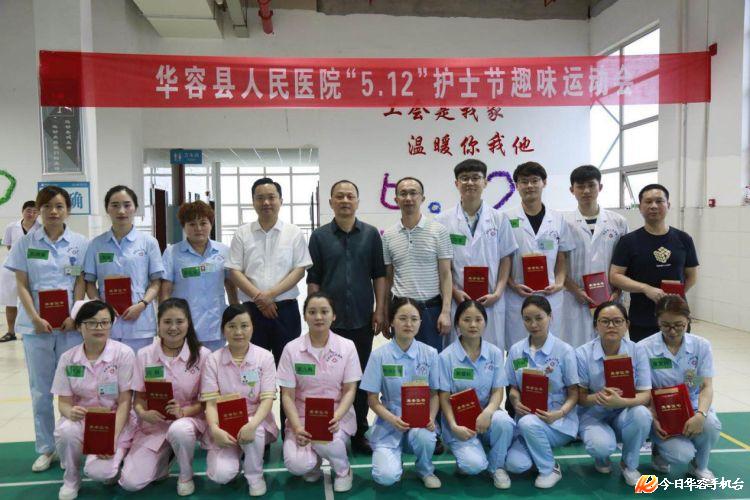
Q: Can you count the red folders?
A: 15